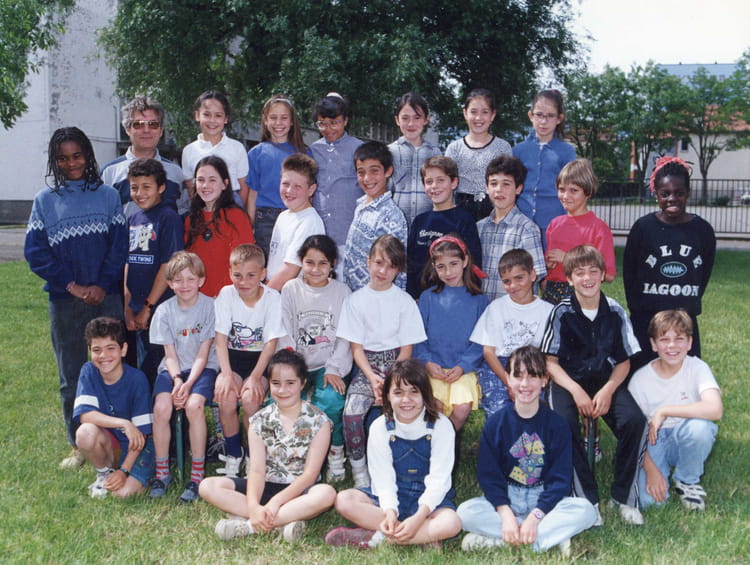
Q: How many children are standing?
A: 15